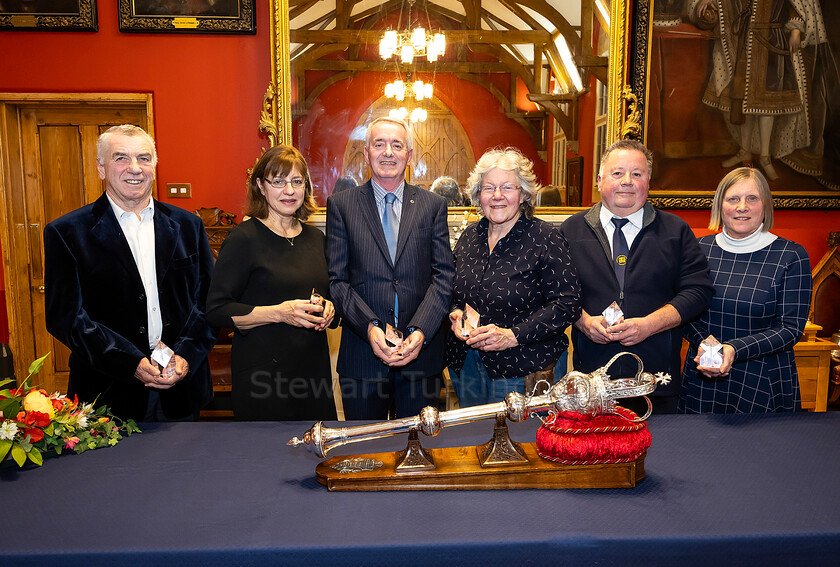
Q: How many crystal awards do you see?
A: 6